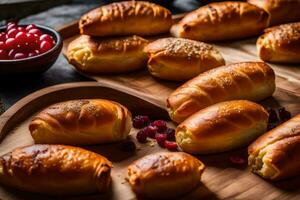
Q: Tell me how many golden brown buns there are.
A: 12